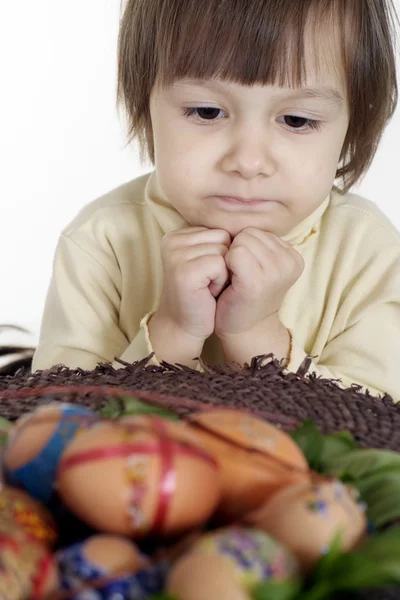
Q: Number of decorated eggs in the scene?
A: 8